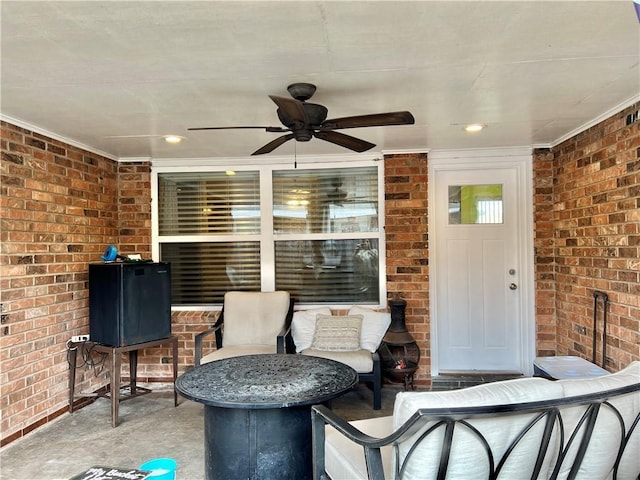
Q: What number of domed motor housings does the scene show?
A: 1